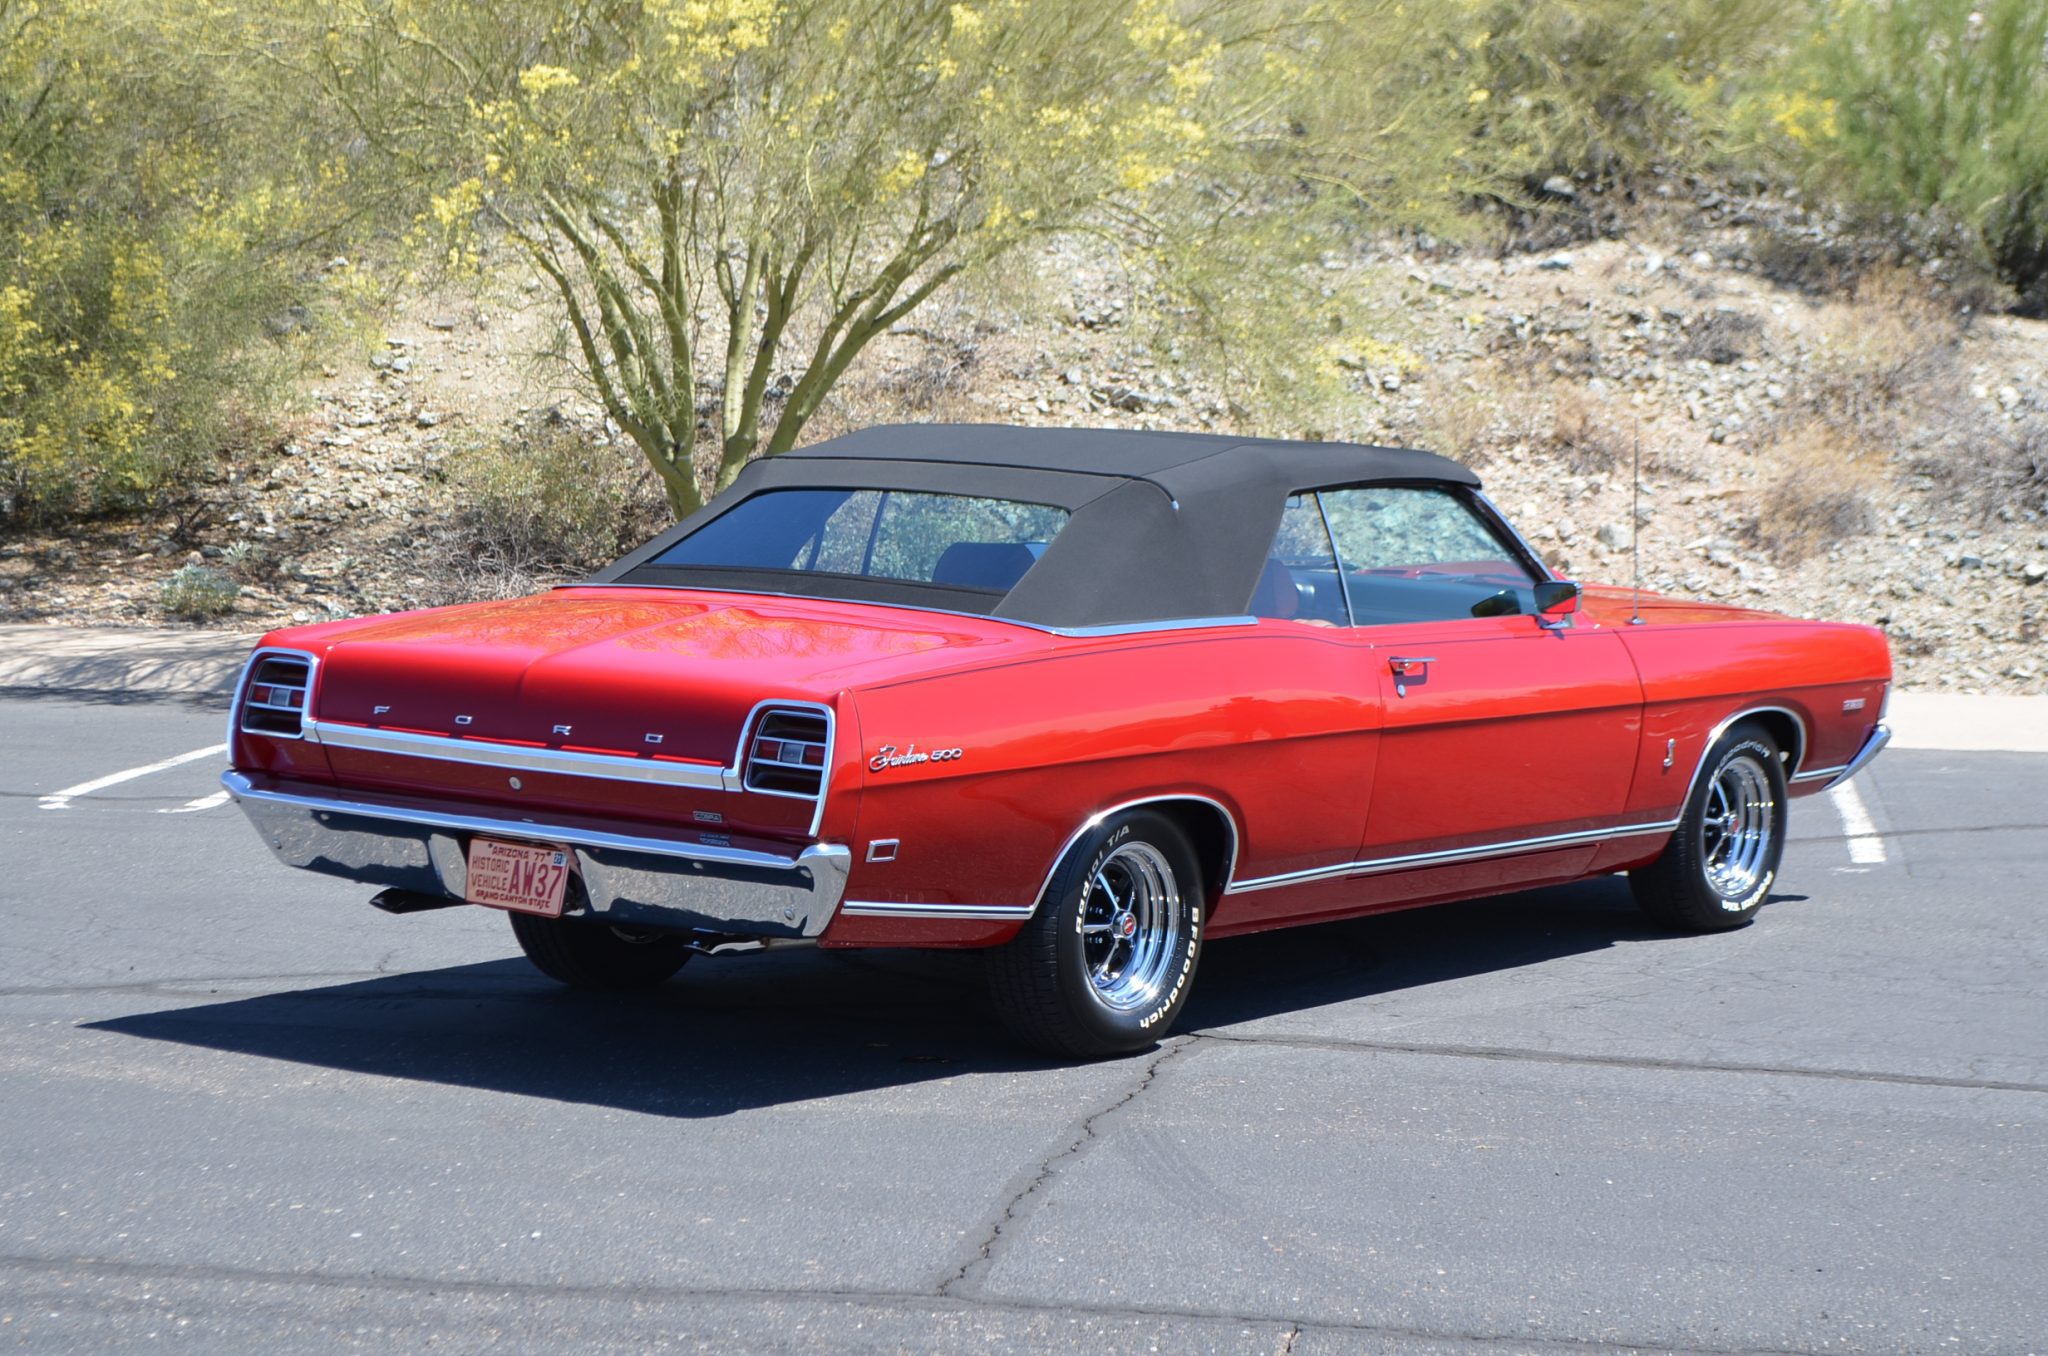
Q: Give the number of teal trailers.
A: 0